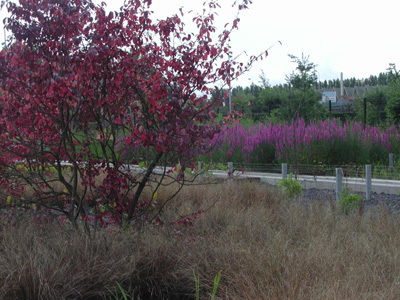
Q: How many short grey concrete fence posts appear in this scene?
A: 5